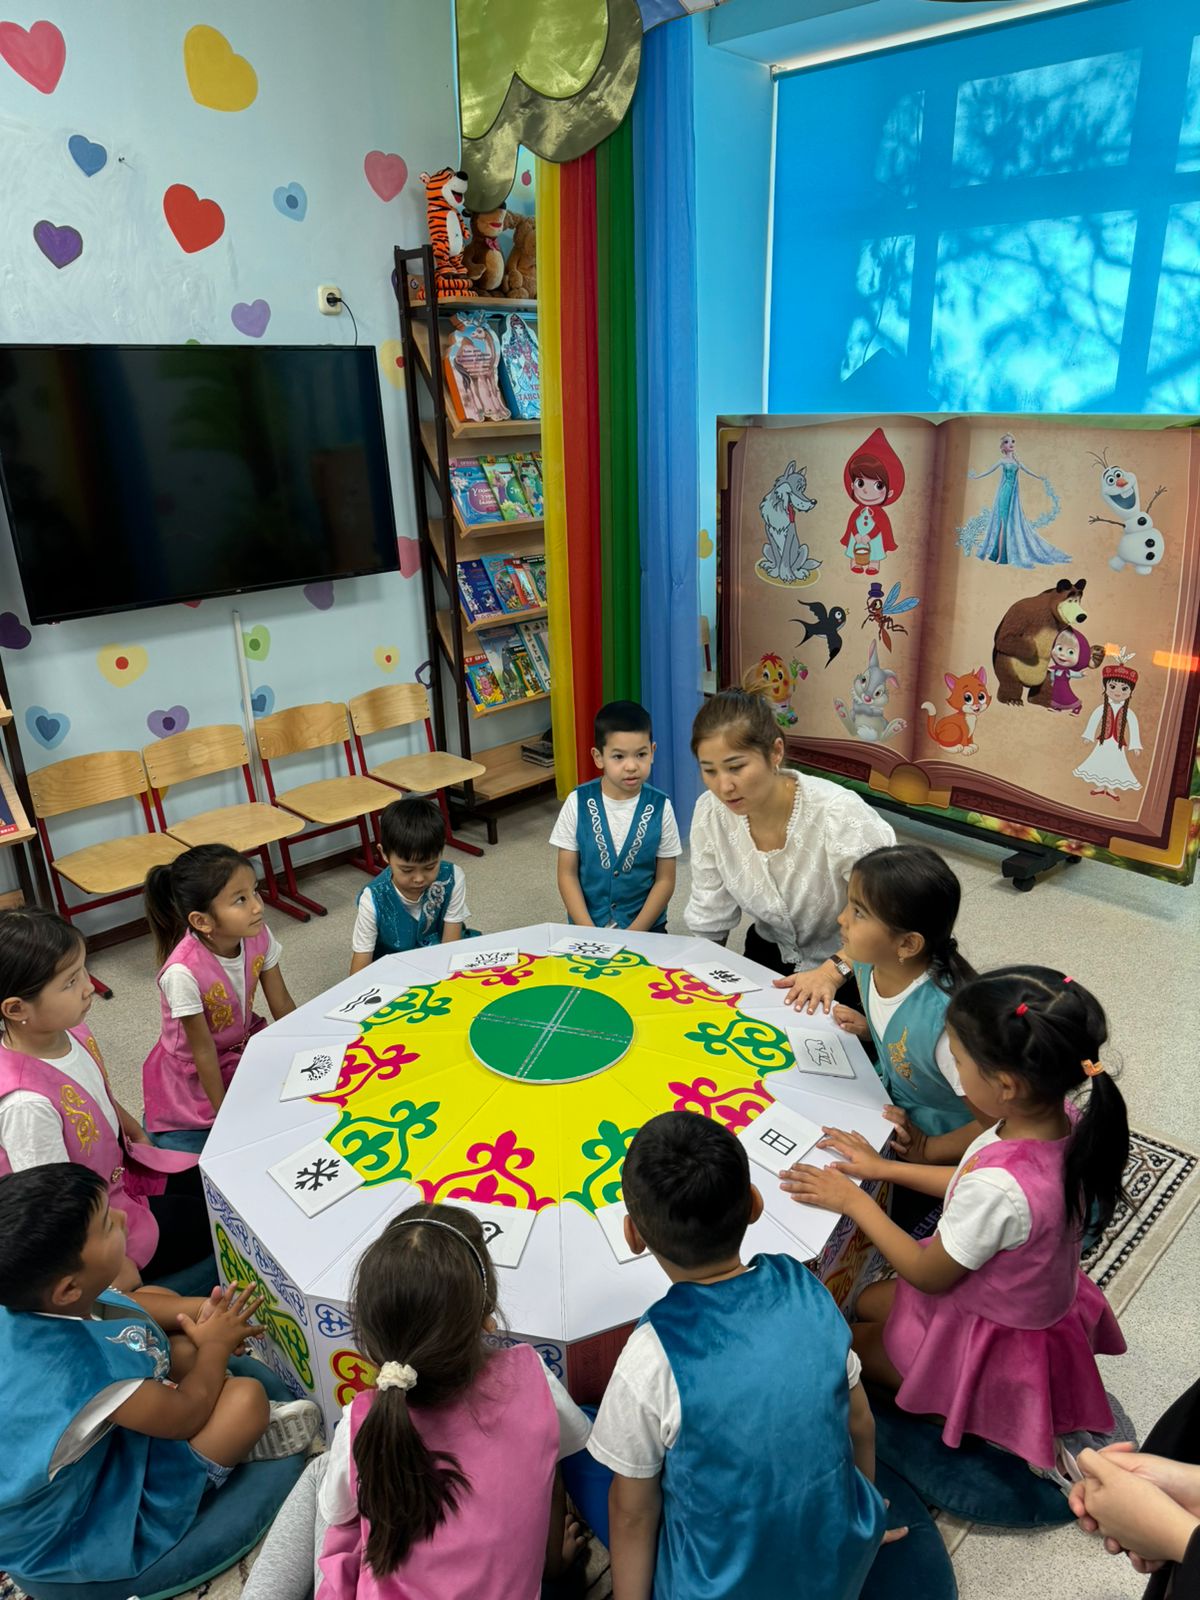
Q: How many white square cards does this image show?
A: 10